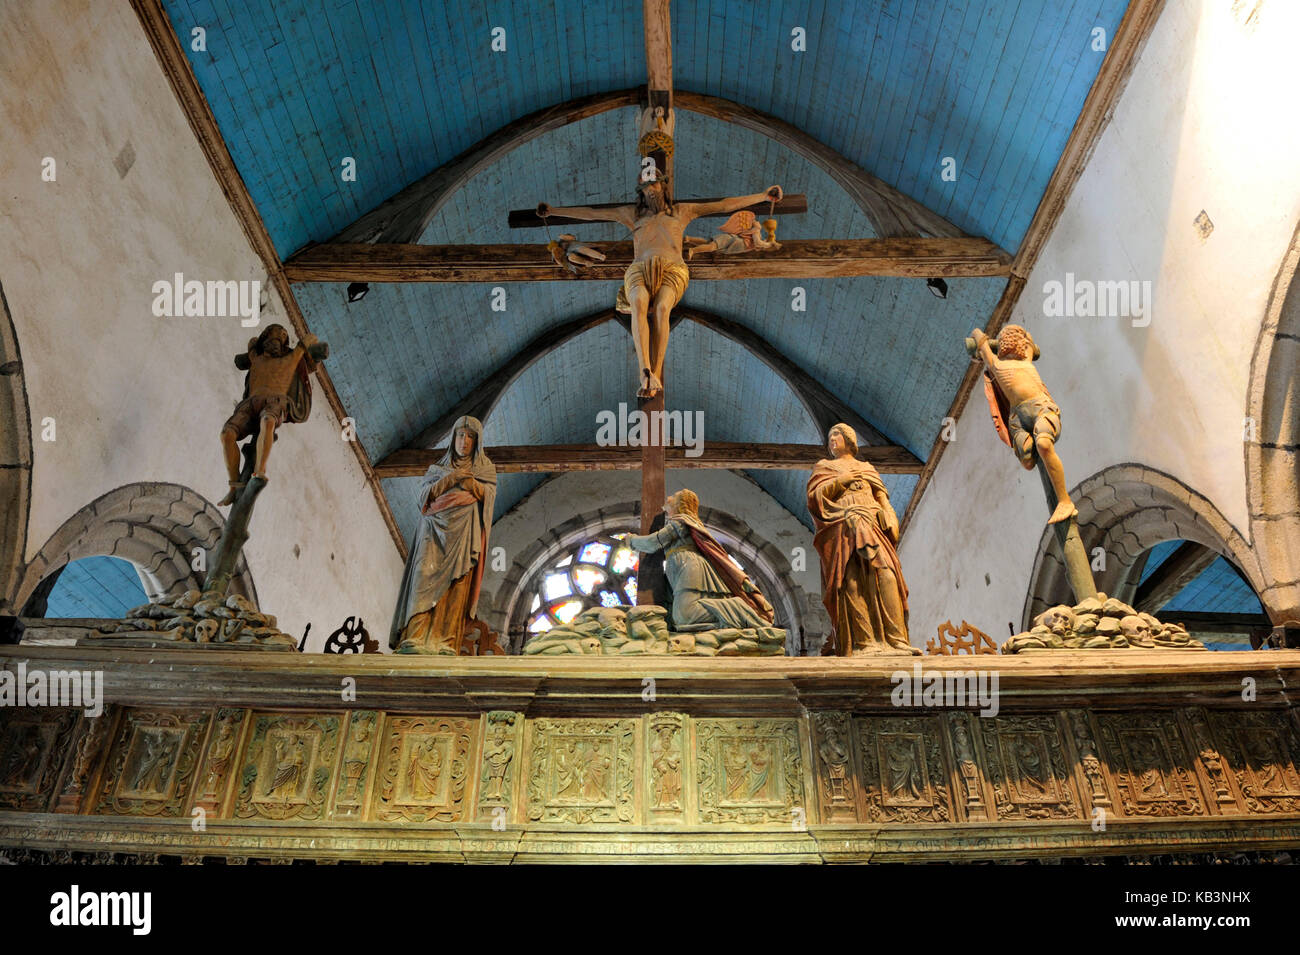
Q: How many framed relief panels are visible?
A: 10